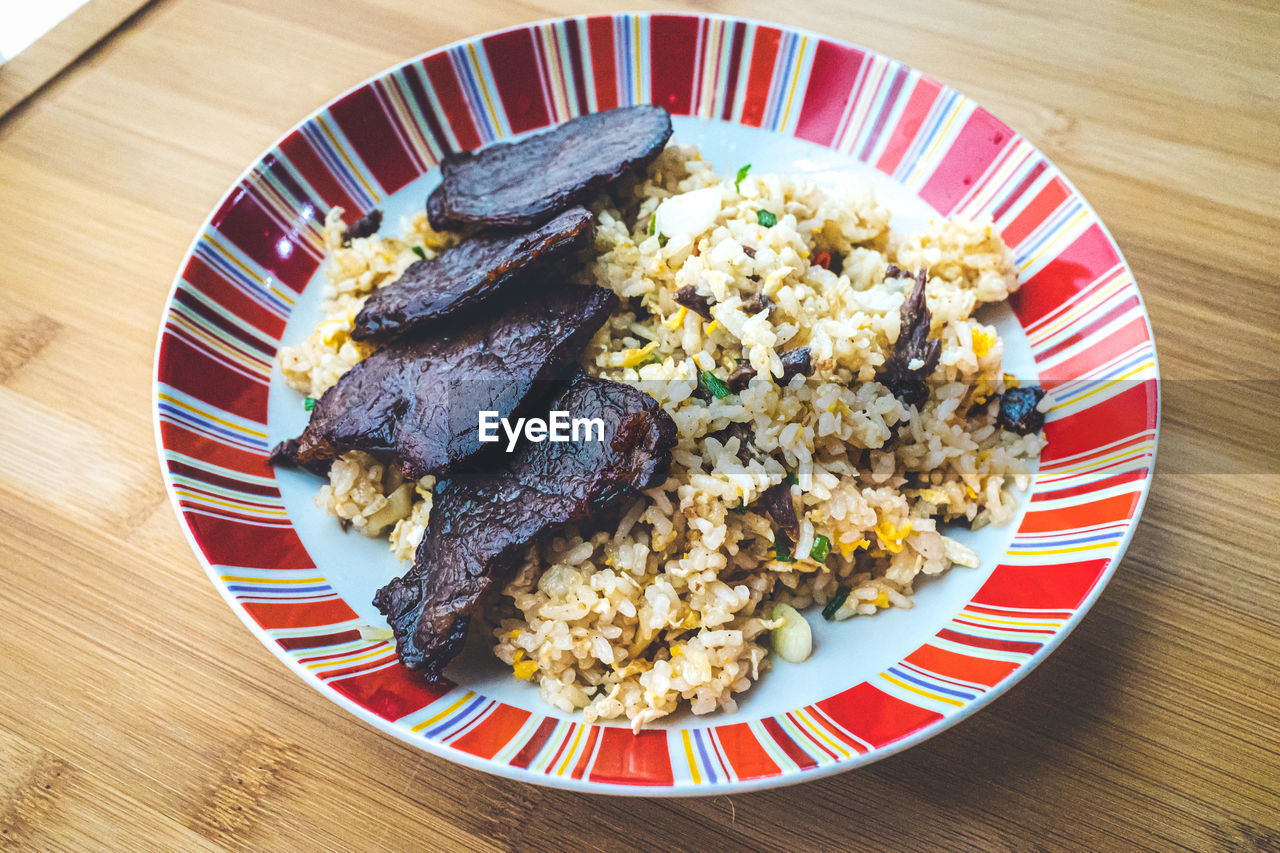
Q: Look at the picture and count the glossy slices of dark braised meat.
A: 4